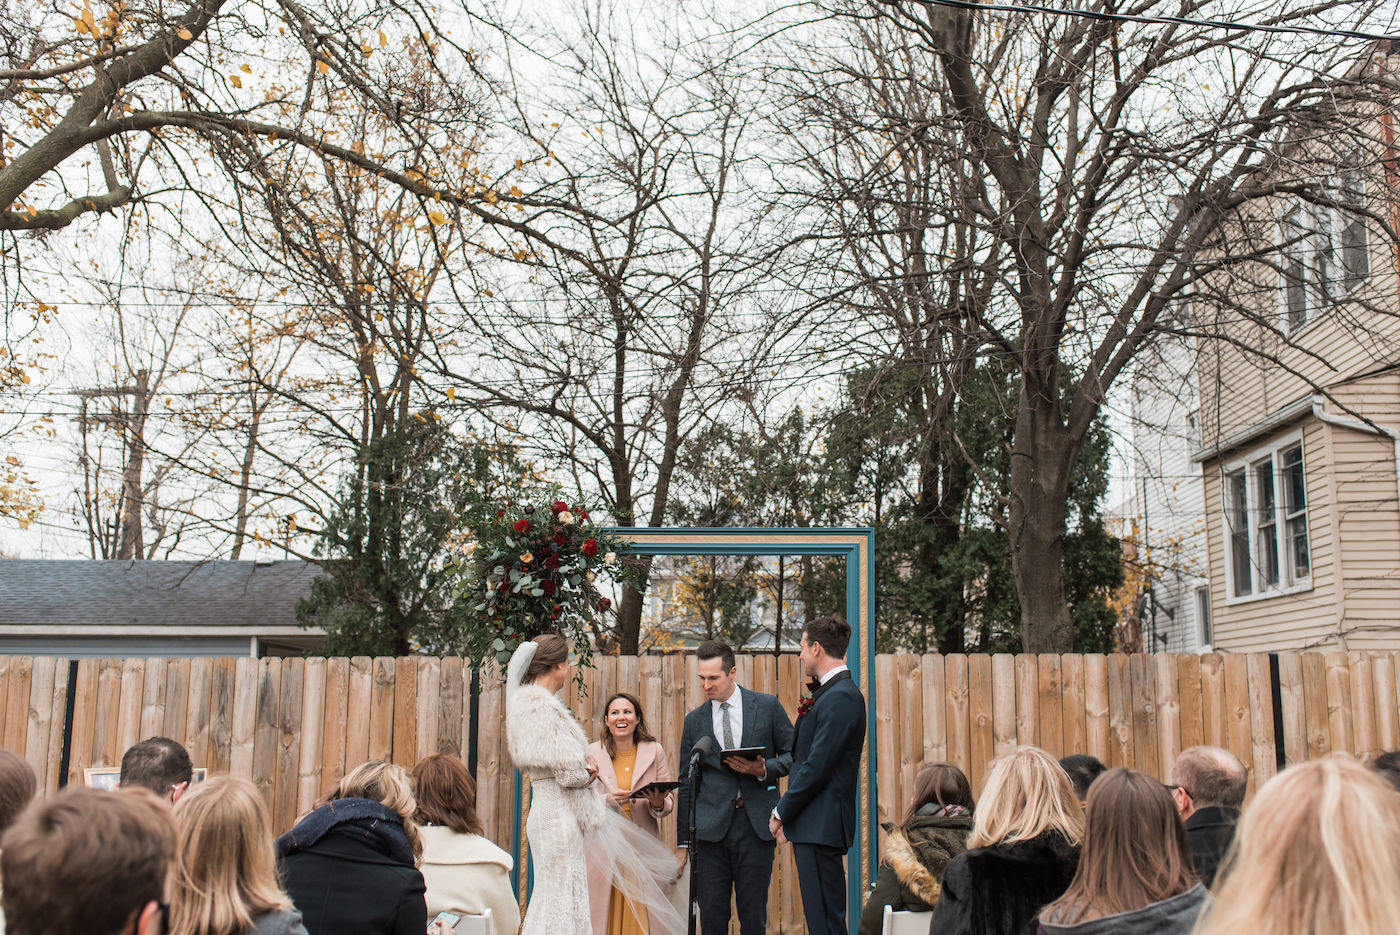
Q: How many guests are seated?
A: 13